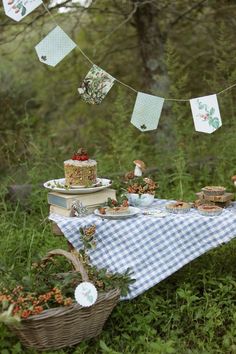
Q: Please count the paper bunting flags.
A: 5